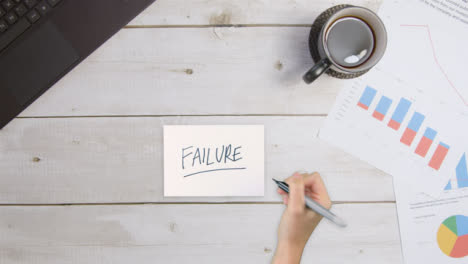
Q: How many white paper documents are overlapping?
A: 2